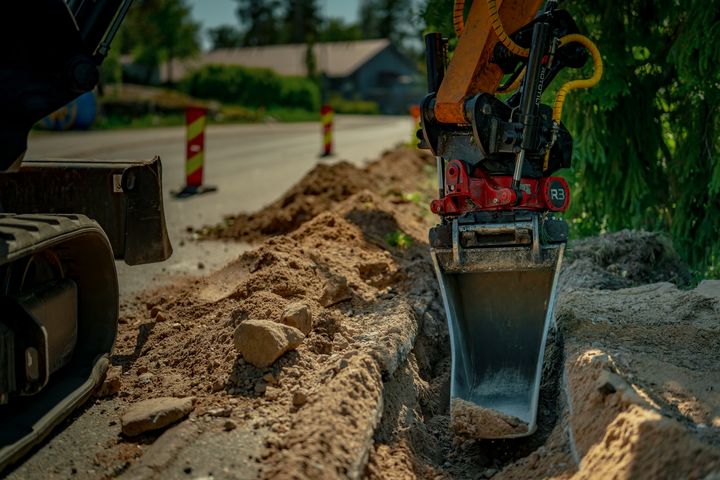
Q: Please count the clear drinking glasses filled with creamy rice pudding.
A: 0